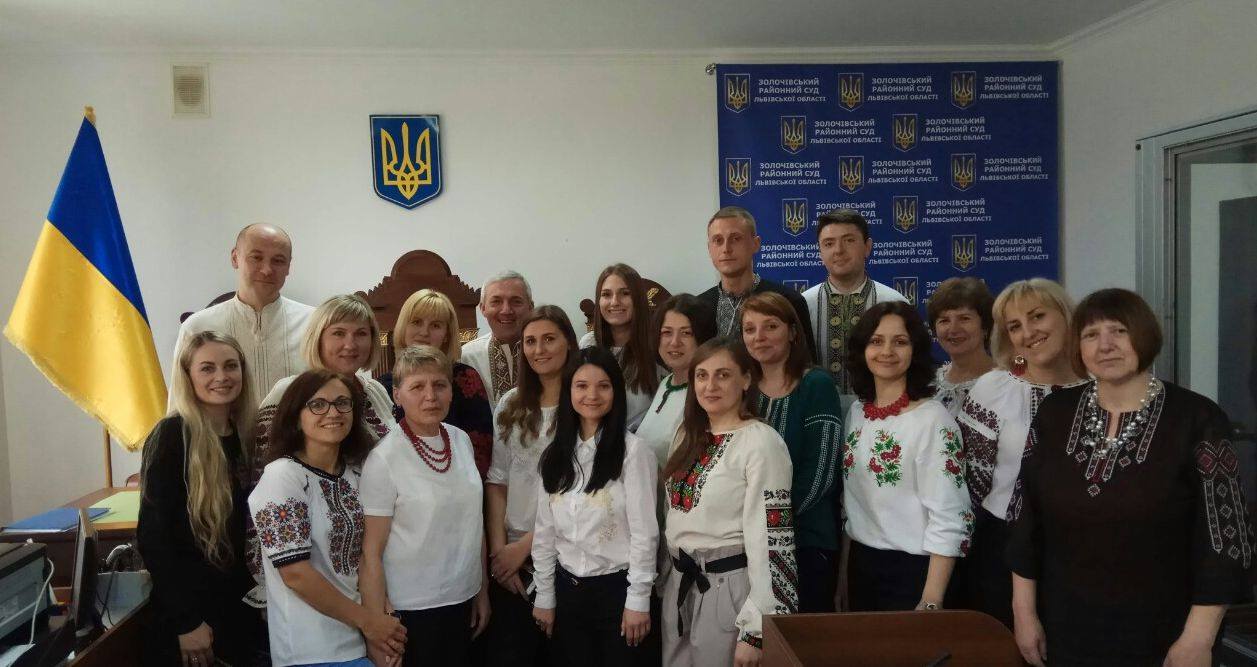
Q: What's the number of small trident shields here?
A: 13